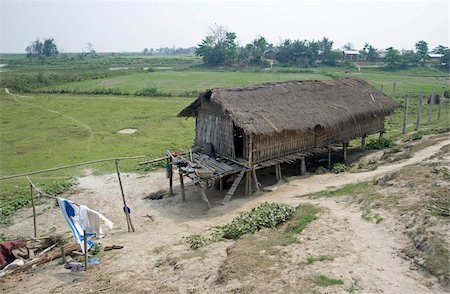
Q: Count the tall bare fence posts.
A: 6